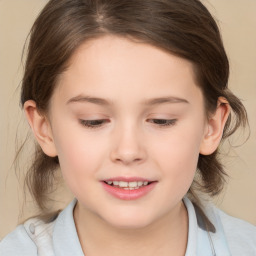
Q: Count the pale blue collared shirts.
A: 1